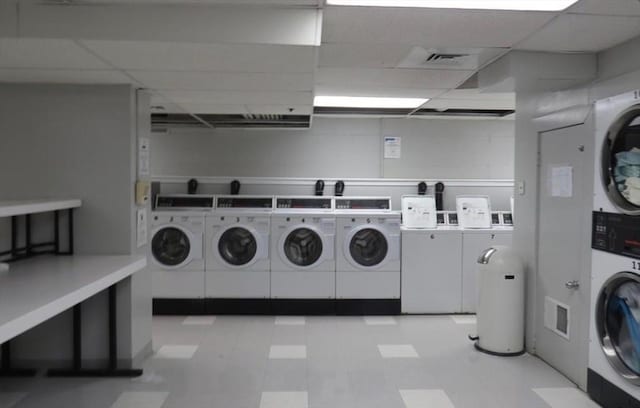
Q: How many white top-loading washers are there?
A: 2